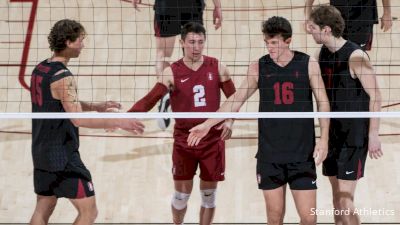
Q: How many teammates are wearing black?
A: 5